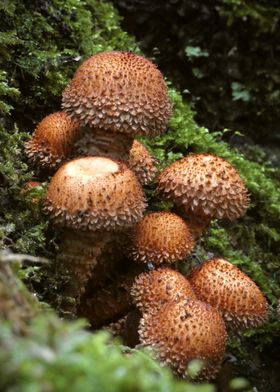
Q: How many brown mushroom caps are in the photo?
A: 9